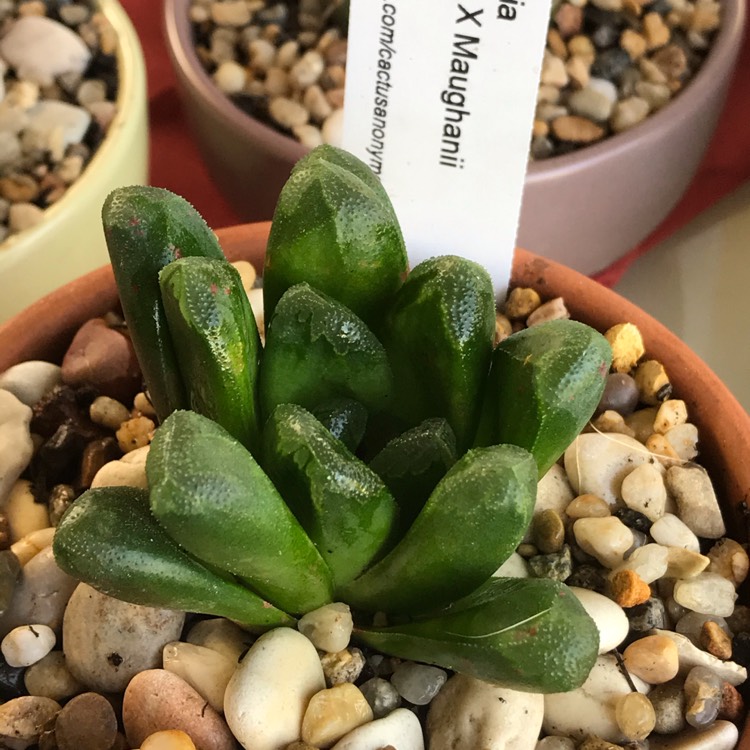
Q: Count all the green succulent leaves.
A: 13